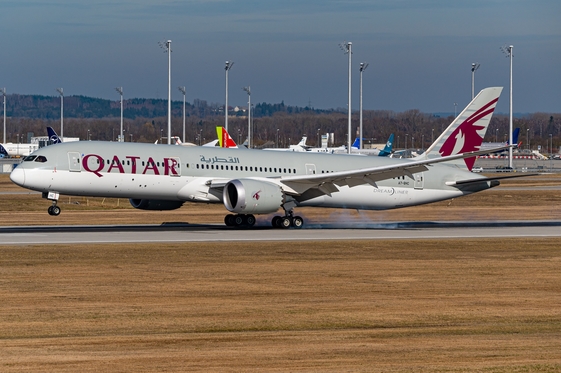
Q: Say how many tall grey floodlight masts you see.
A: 11